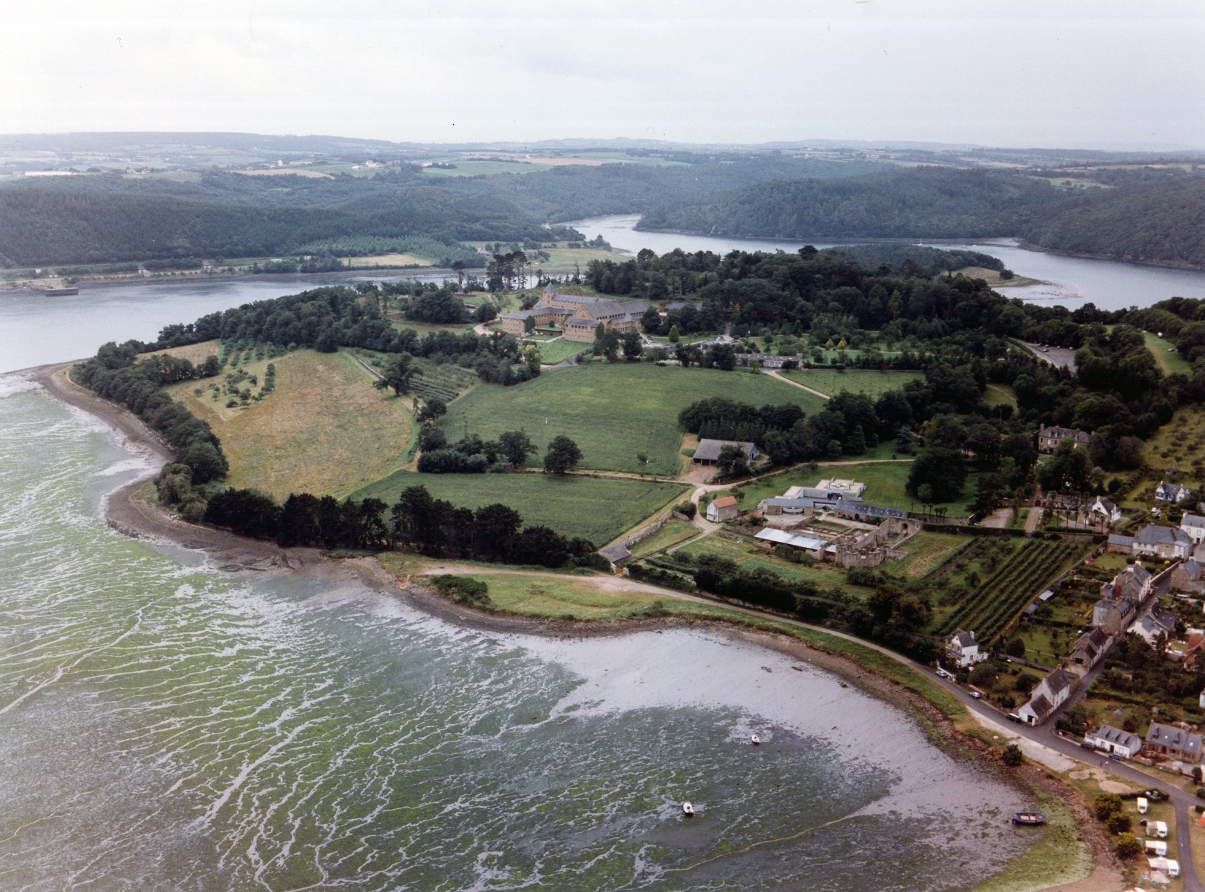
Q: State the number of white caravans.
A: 4